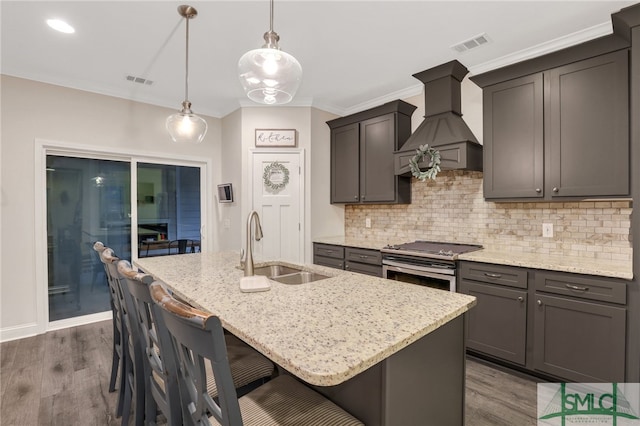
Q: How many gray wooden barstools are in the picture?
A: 4